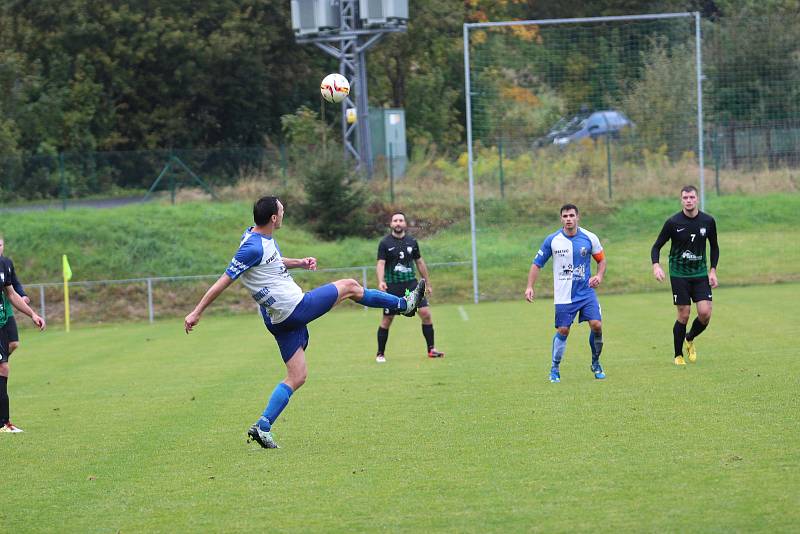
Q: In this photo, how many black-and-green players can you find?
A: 4